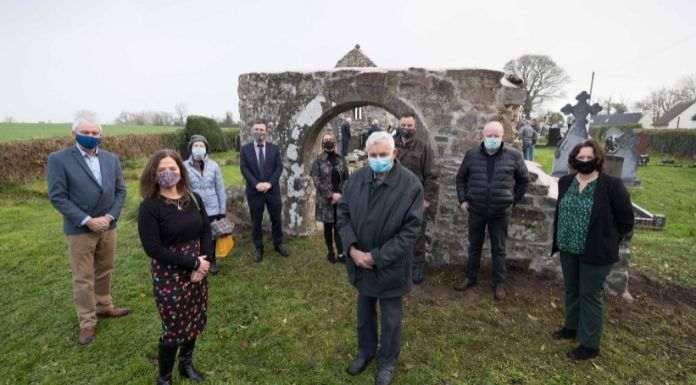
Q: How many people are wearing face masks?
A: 9